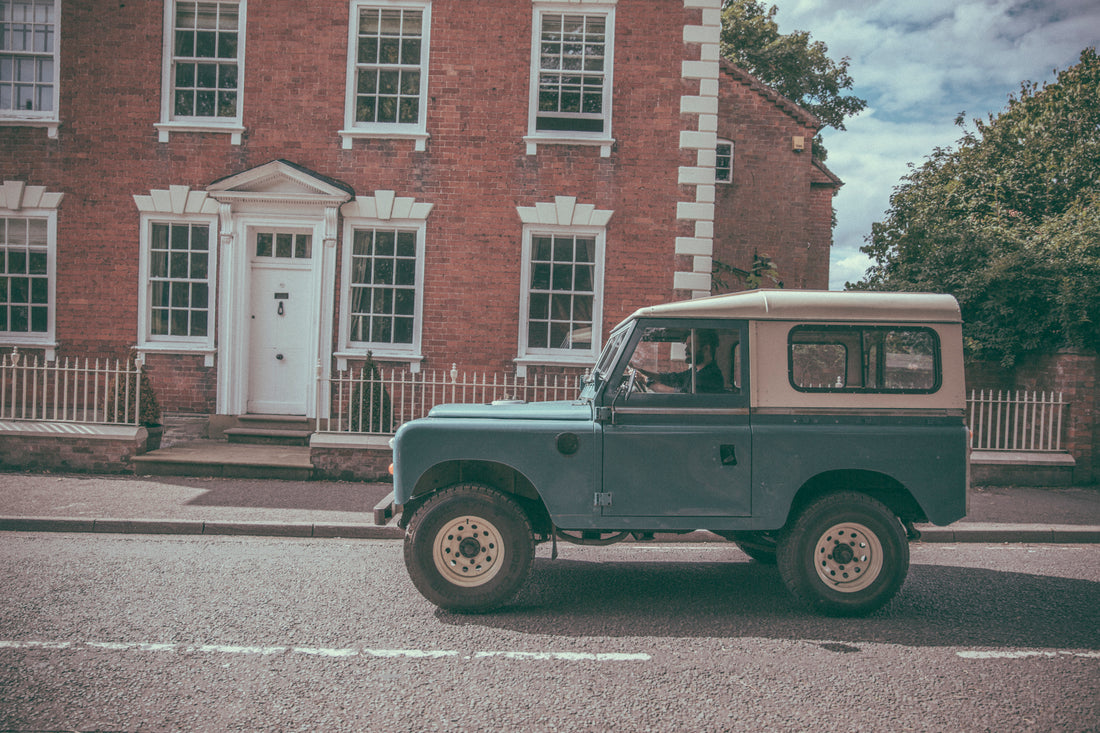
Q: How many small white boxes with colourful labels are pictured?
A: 0